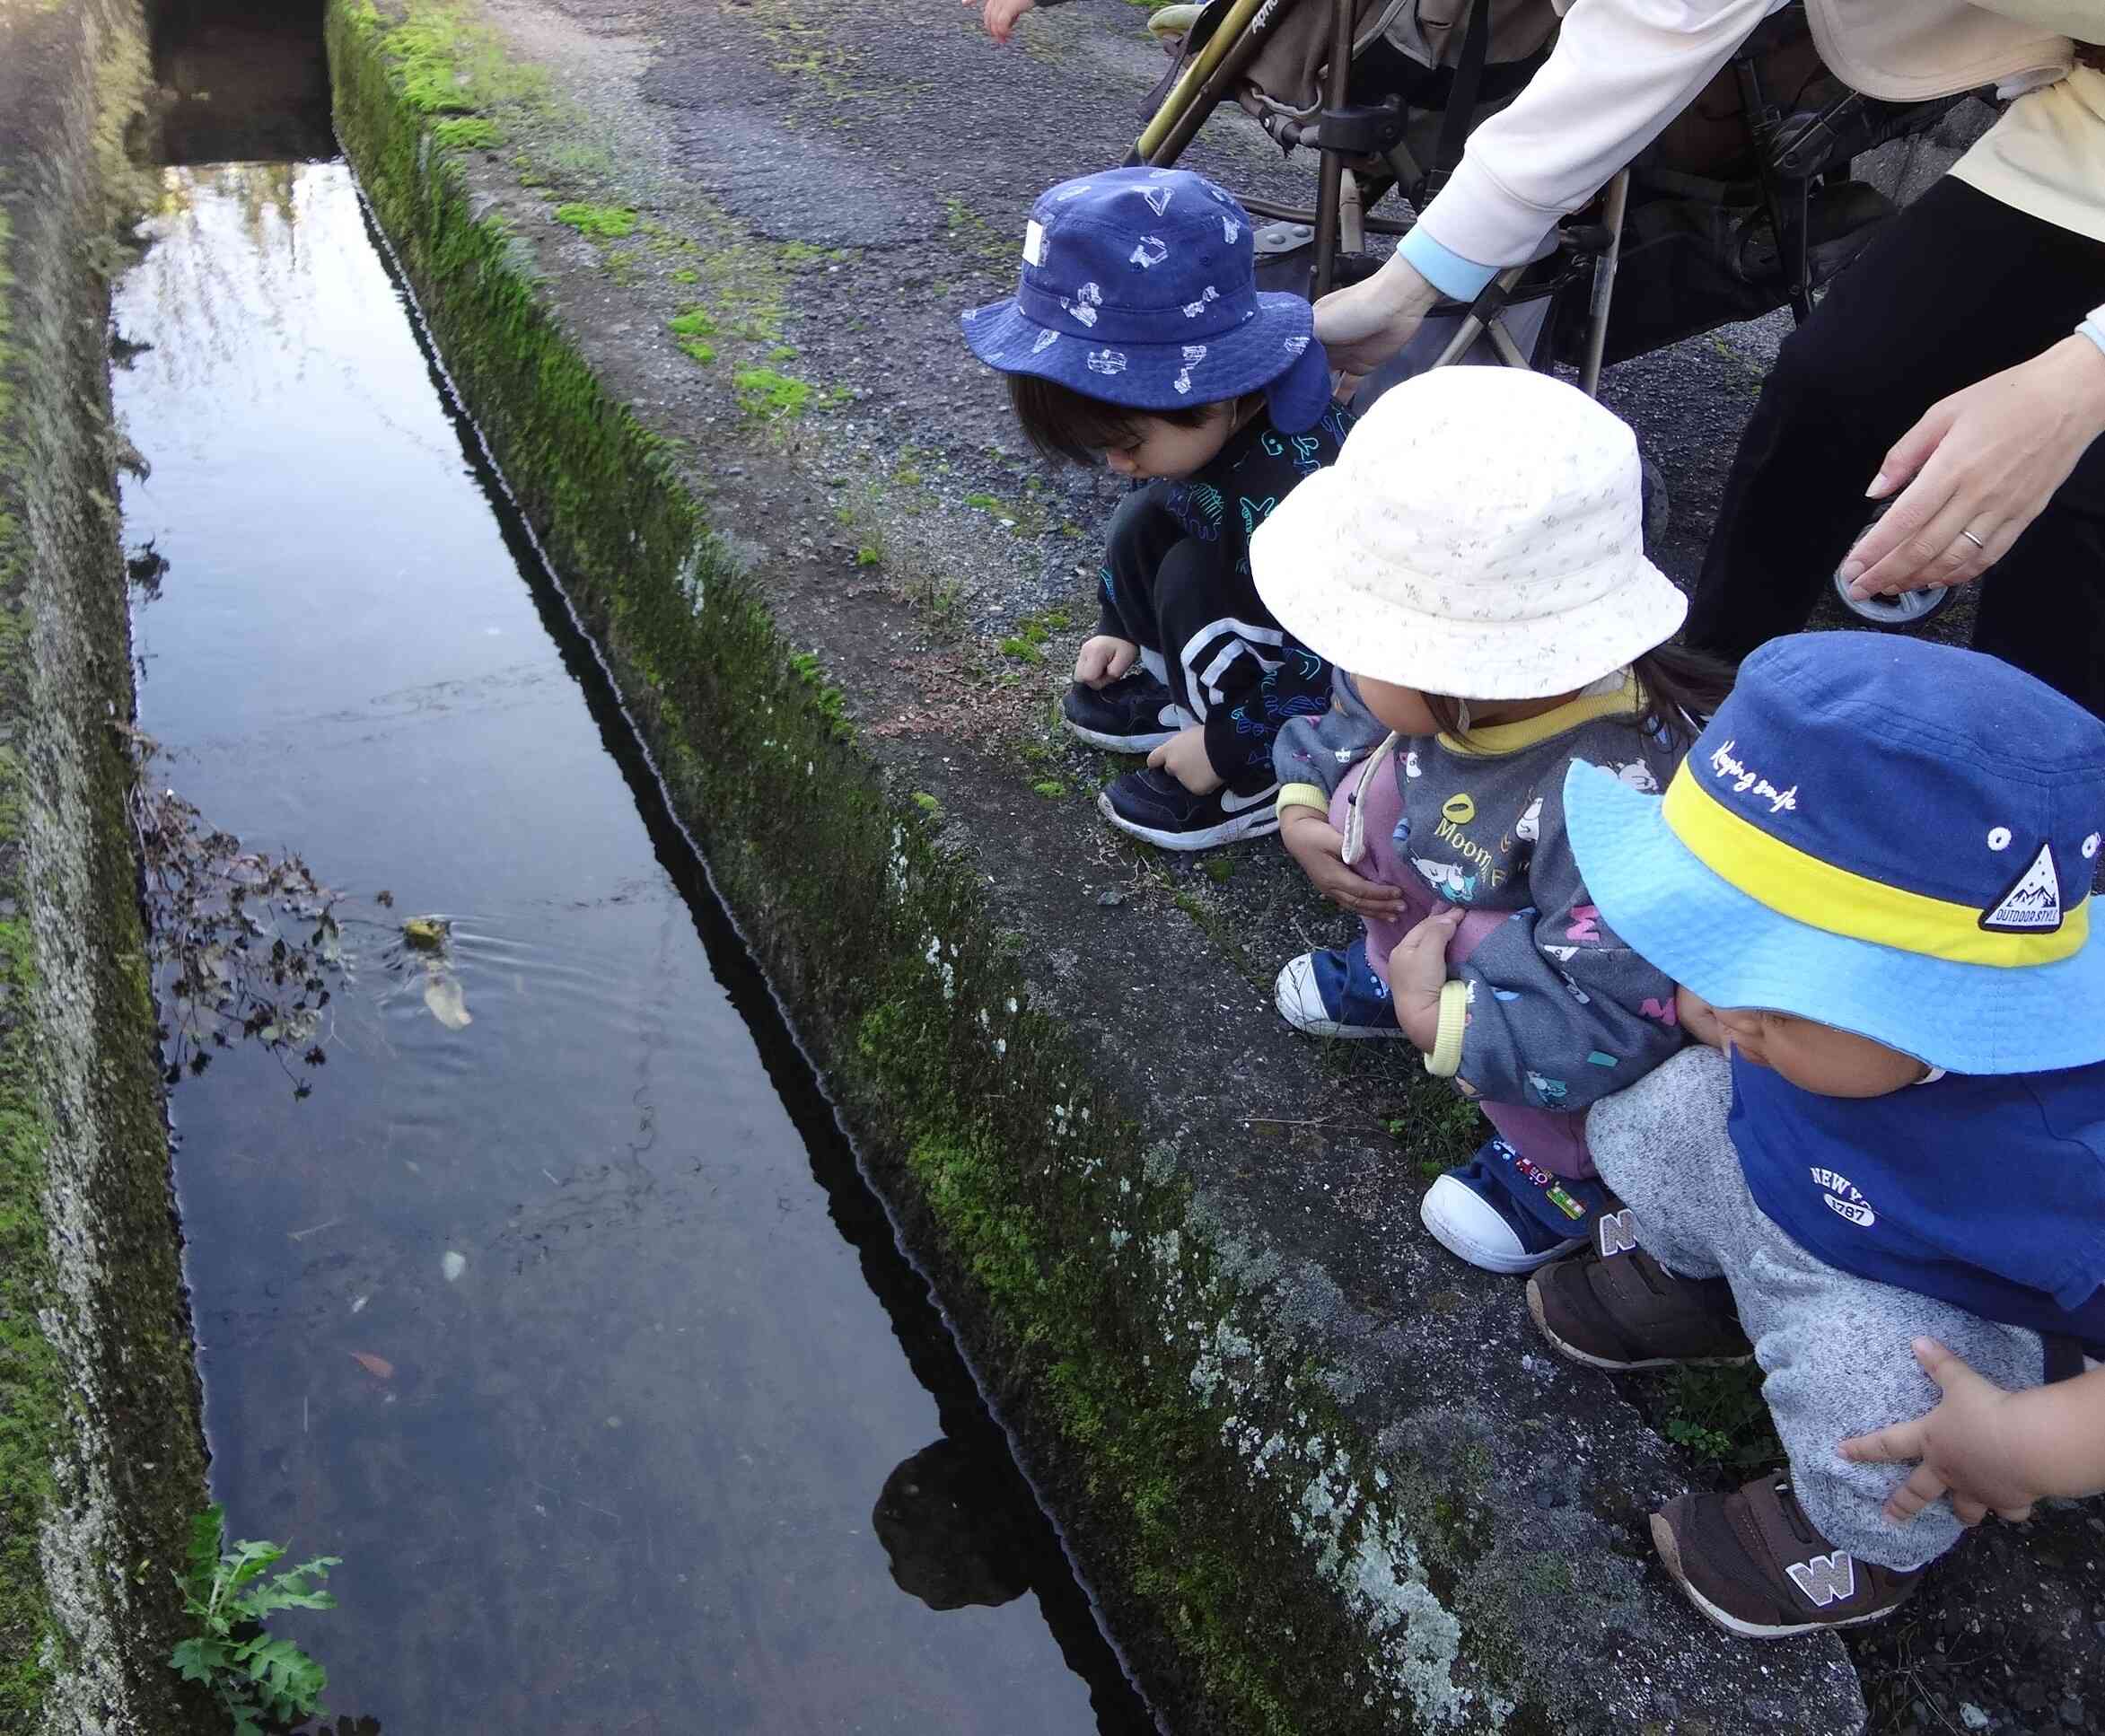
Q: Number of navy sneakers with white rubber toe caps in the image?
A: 2